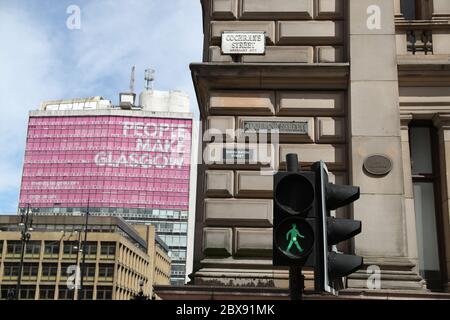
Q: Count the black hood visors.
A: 3